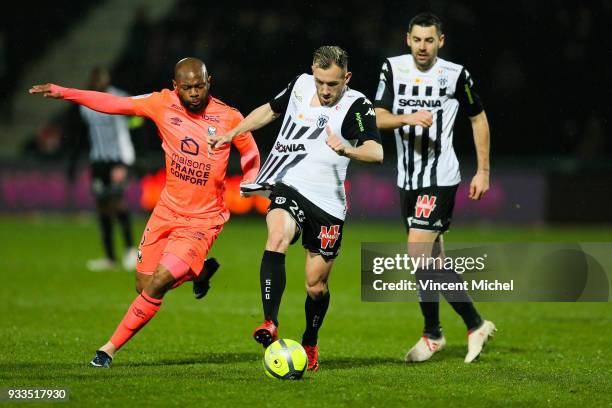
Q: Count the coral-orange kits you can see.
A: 1